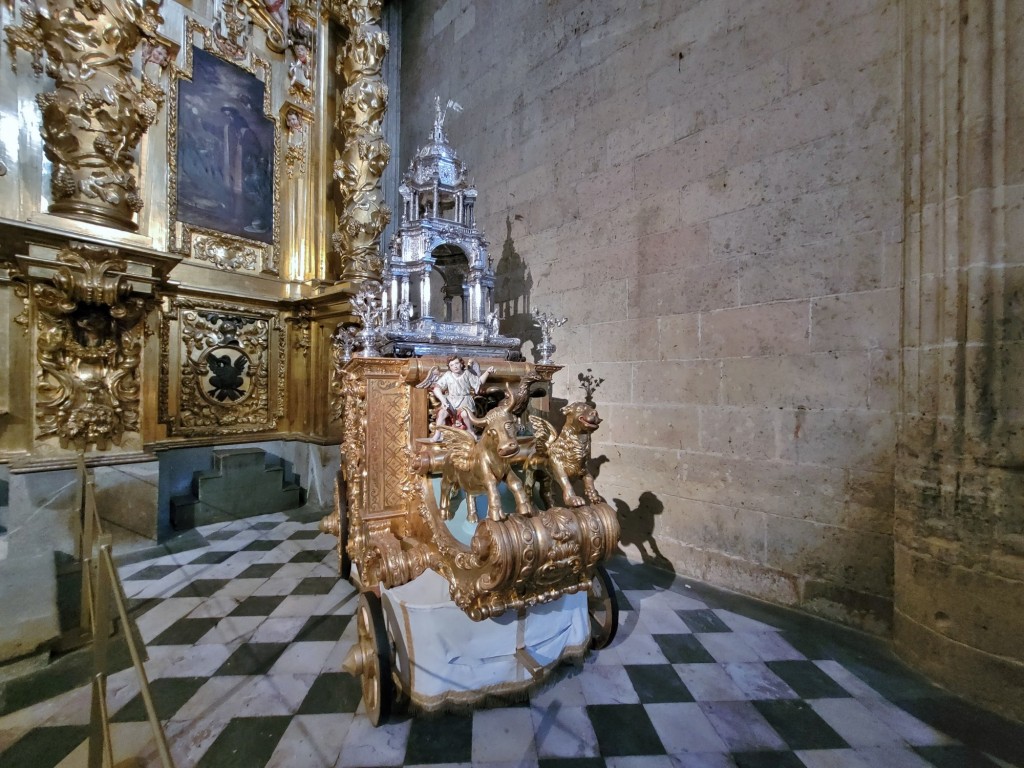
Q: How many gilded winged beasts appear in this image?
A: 2